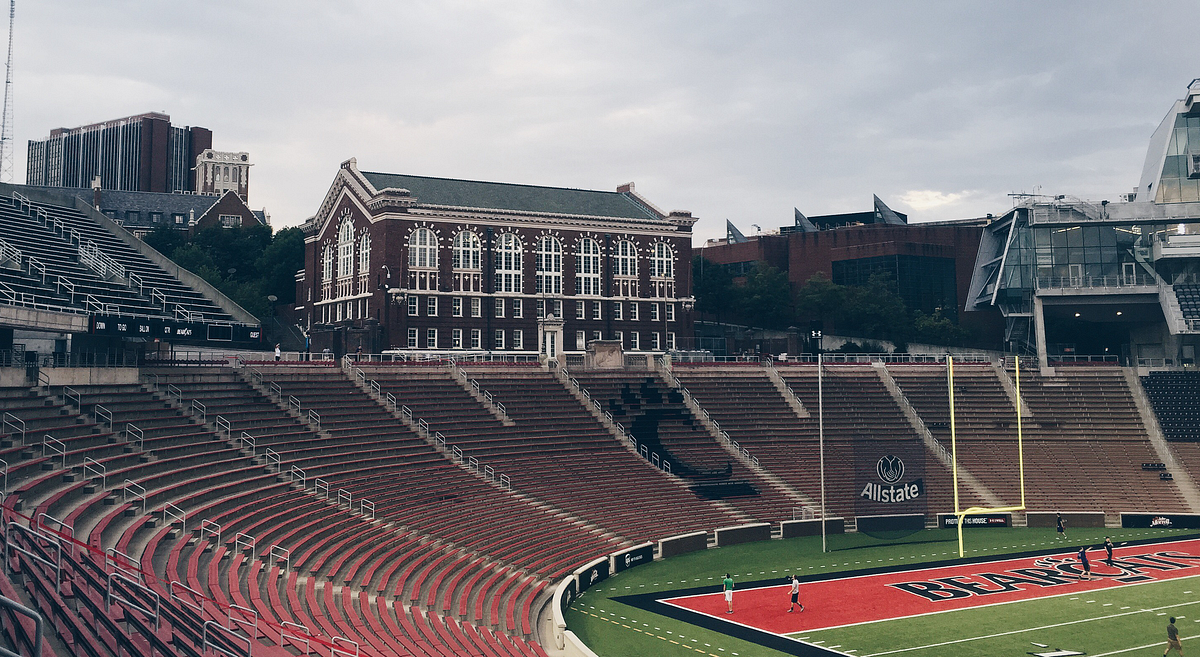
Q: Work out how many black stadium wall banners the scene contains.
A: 5